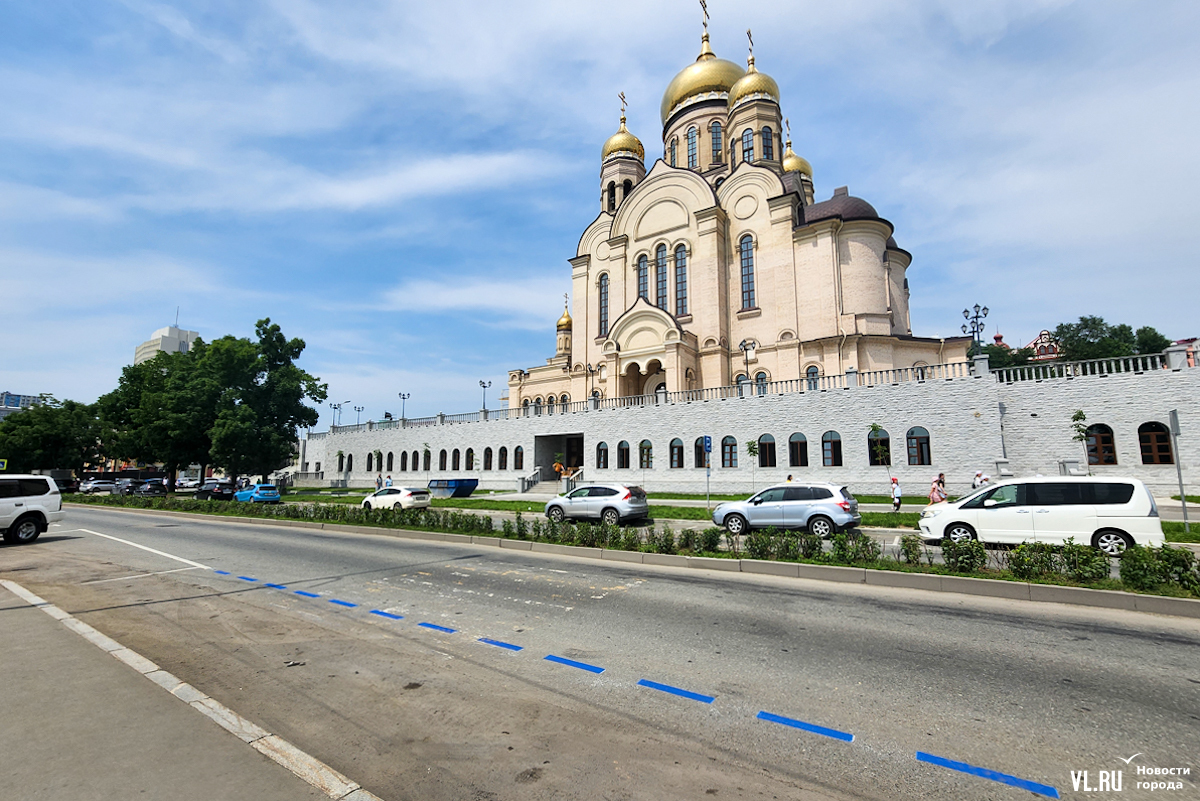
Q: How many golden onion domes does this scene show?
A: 5